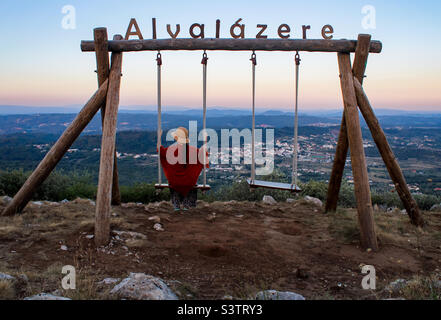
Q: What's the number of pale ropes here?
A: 4